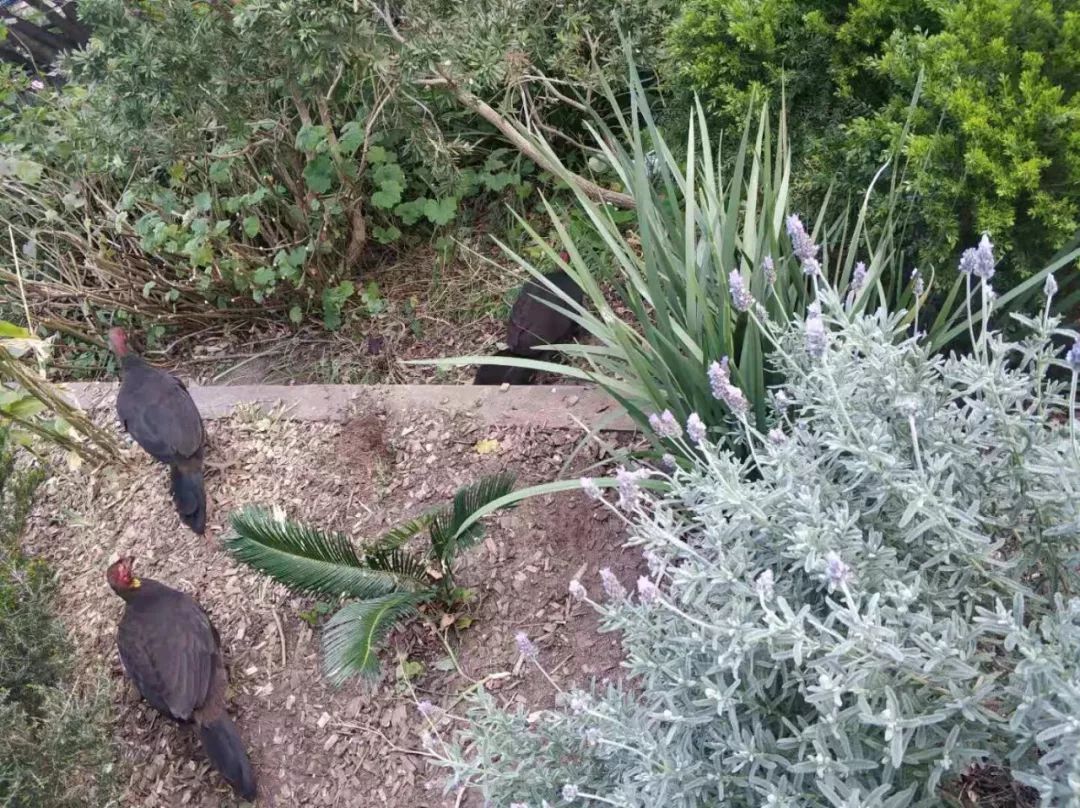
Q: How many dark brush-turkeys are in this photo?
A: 3